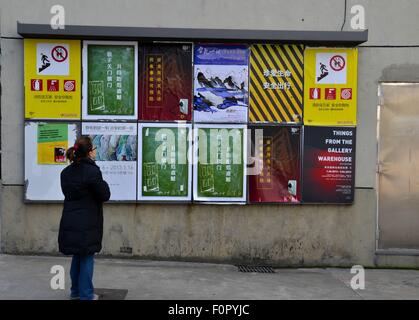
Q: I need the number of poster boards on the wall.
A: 12